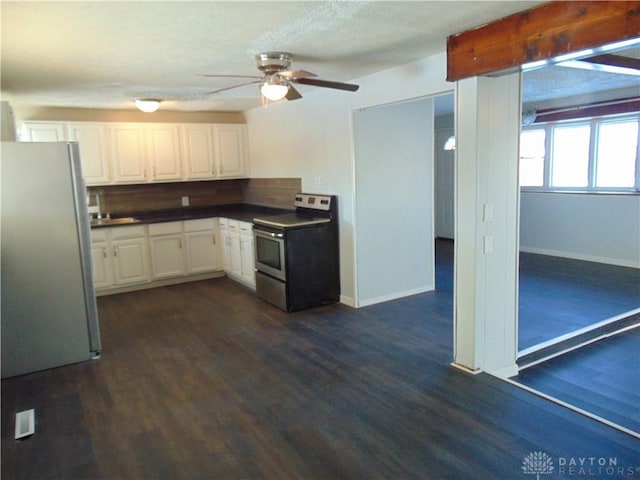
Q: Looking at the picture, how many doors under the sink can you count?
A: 2